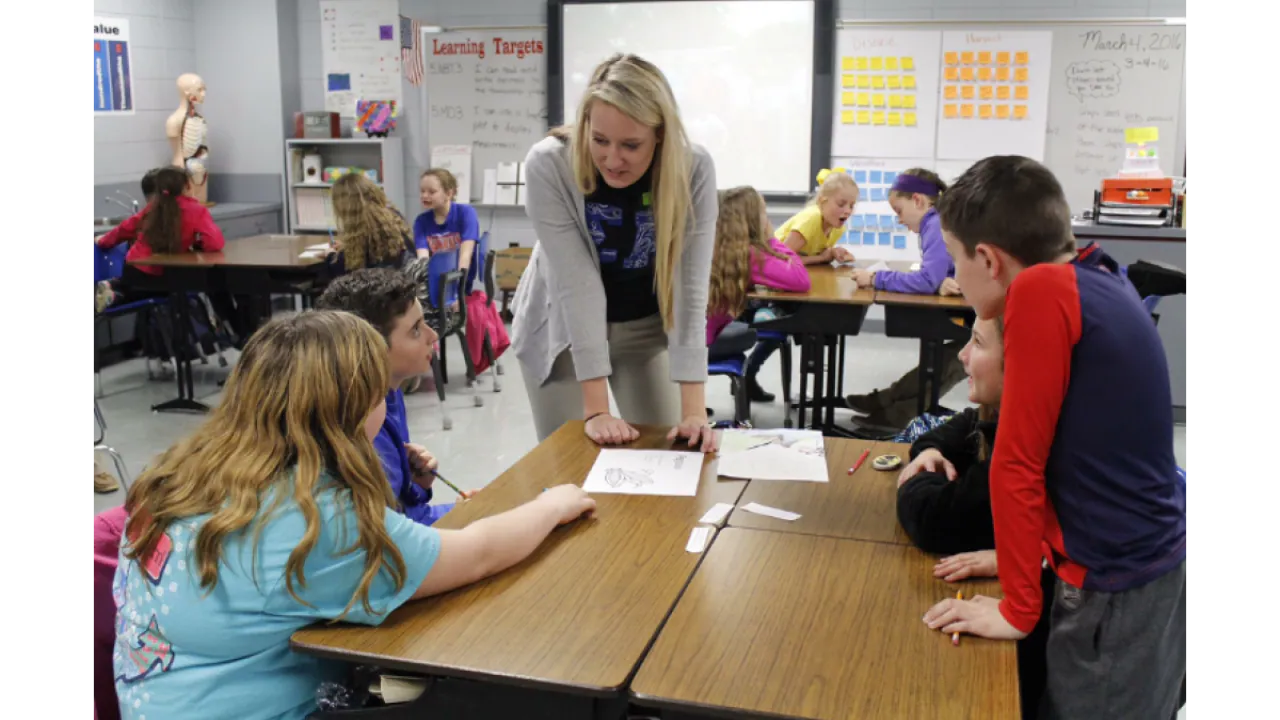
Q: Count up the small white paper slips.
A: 3